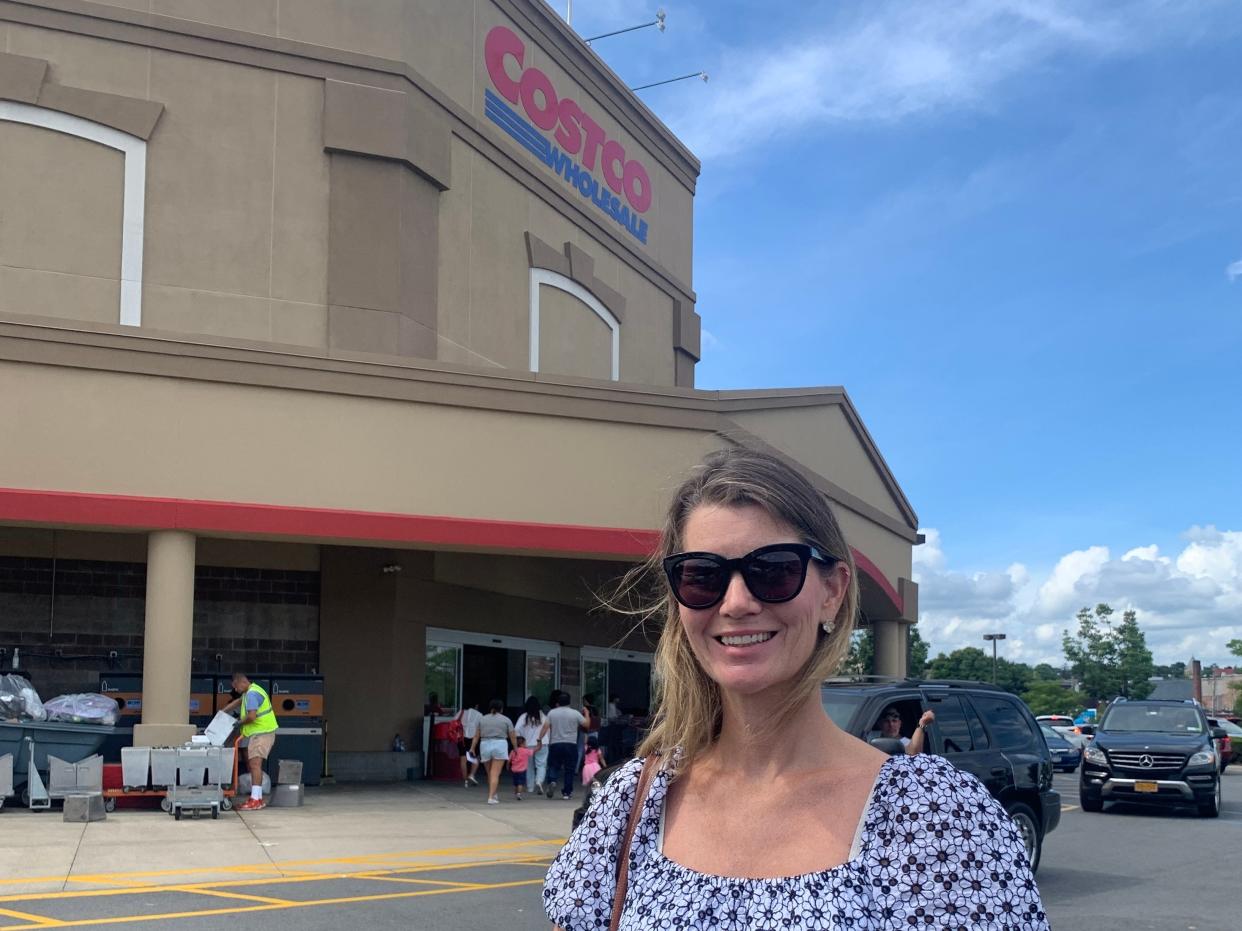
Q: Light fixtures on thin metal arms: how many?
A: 2